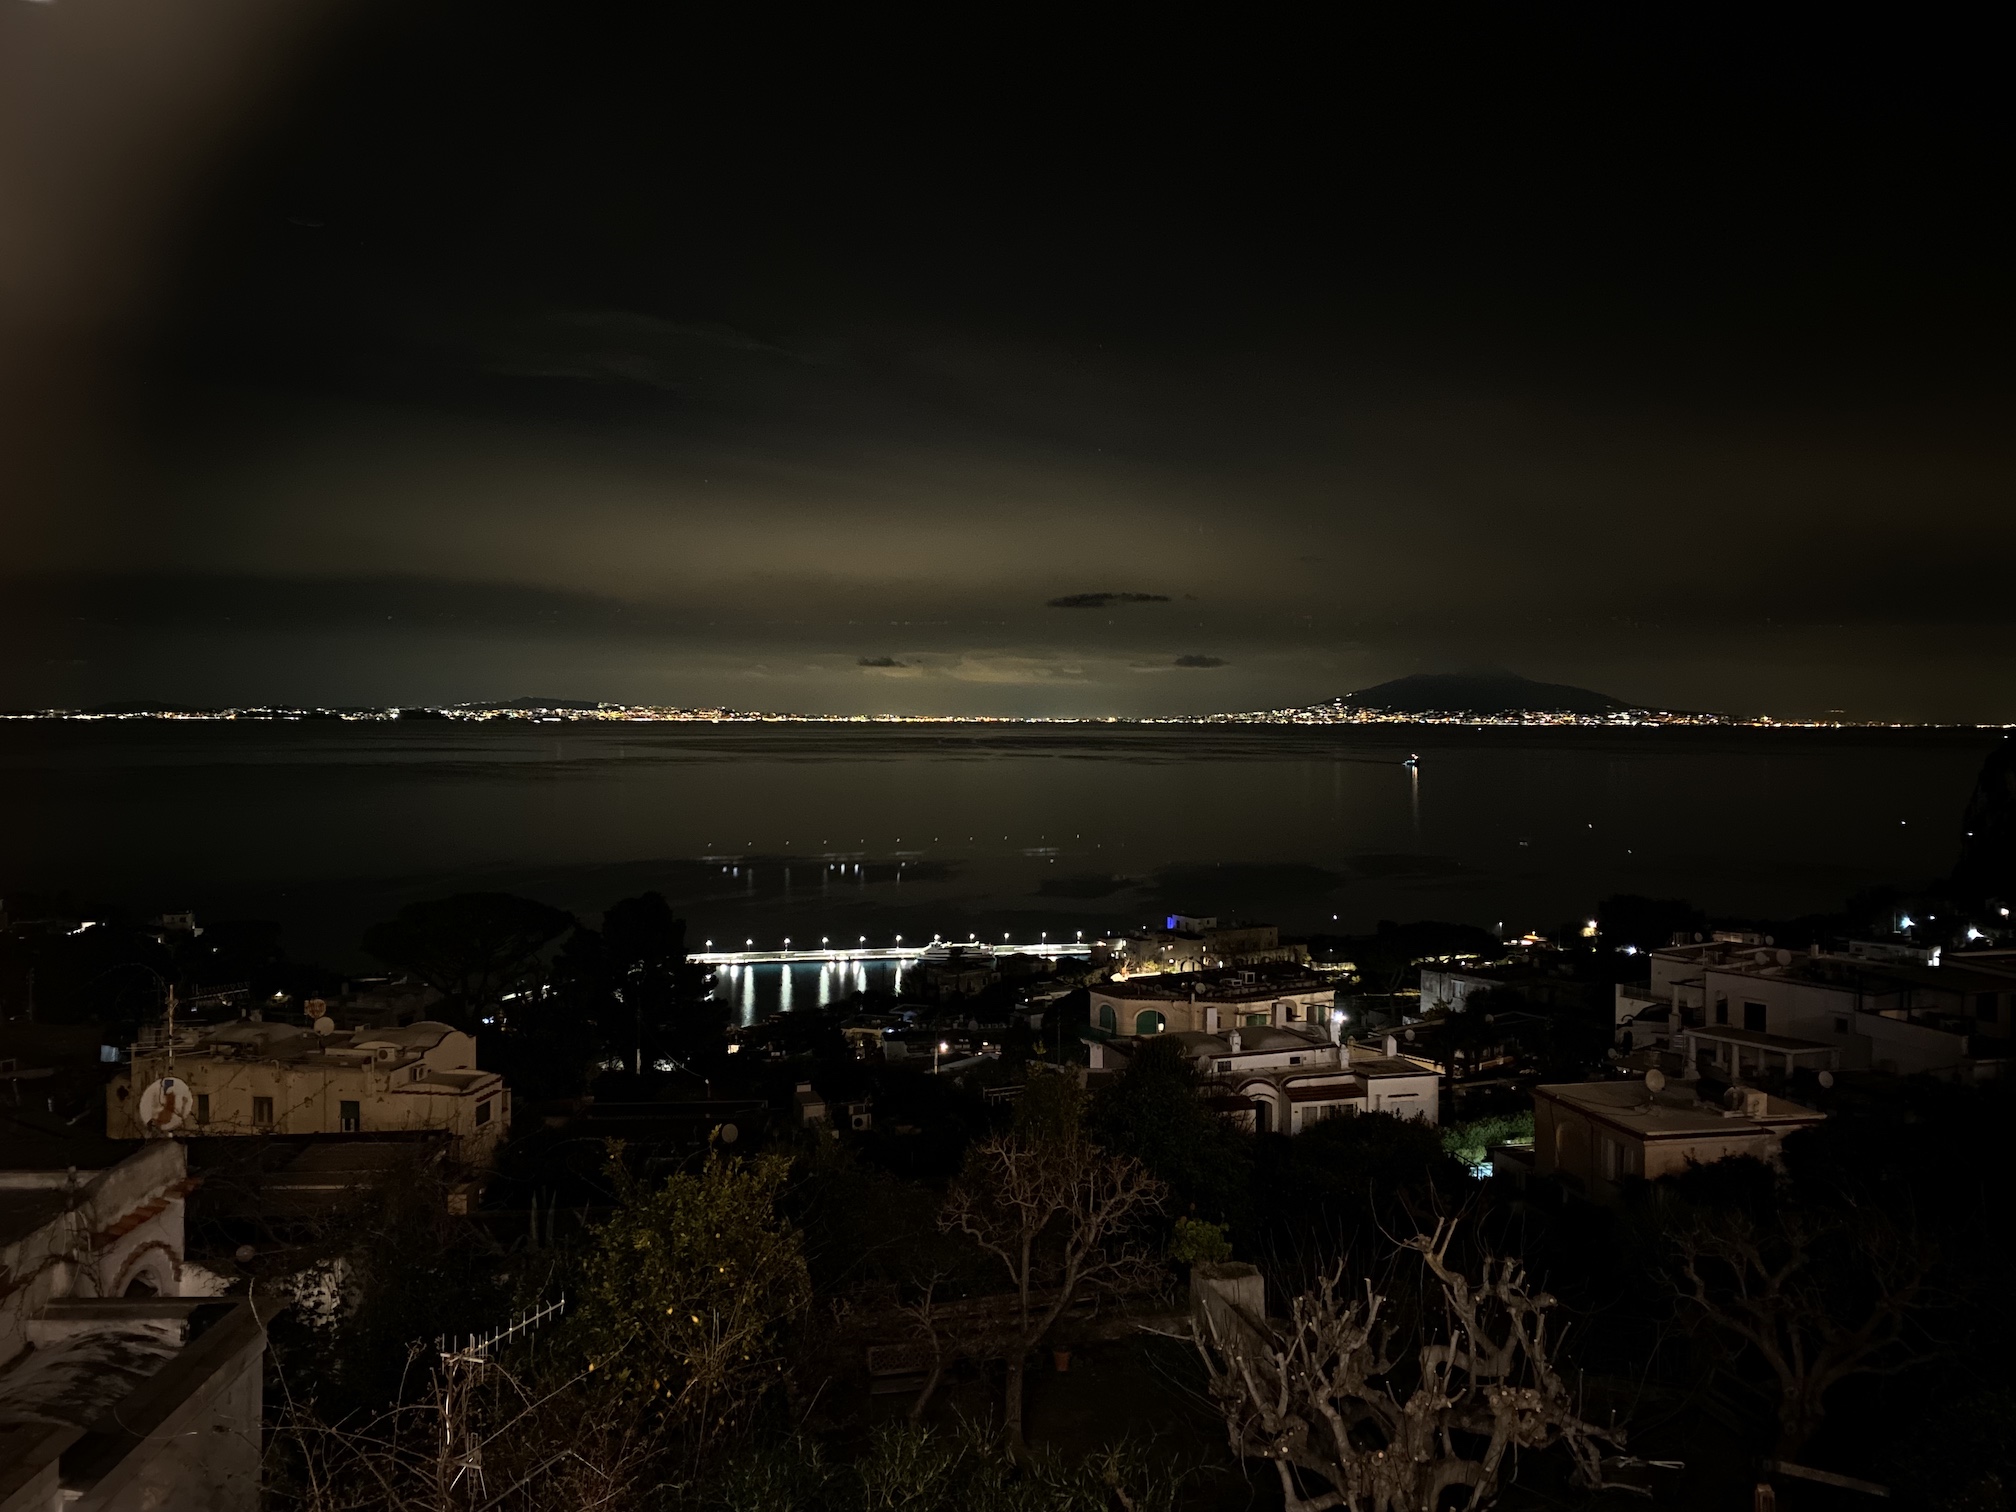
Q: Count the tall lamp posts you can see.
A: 11